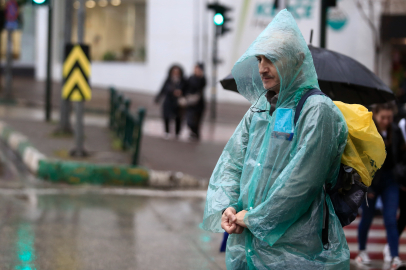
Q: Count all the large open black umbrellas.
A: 1